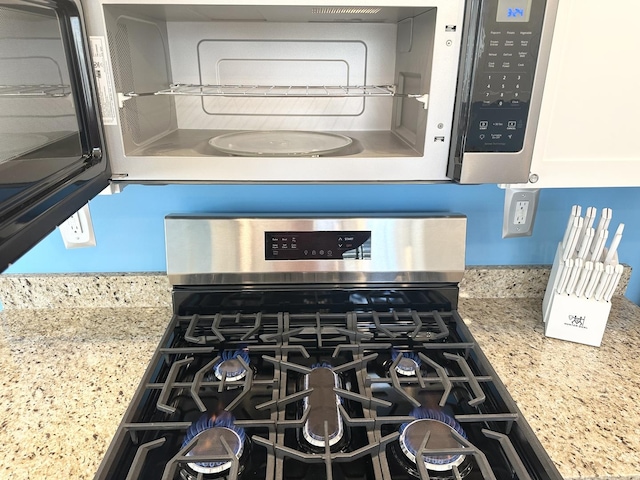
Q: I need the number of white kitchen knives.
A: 13